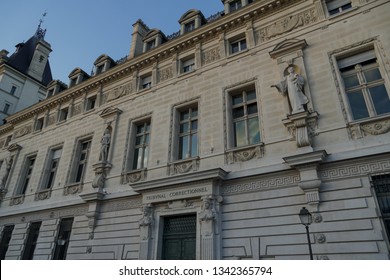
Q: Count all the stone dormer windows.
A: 6